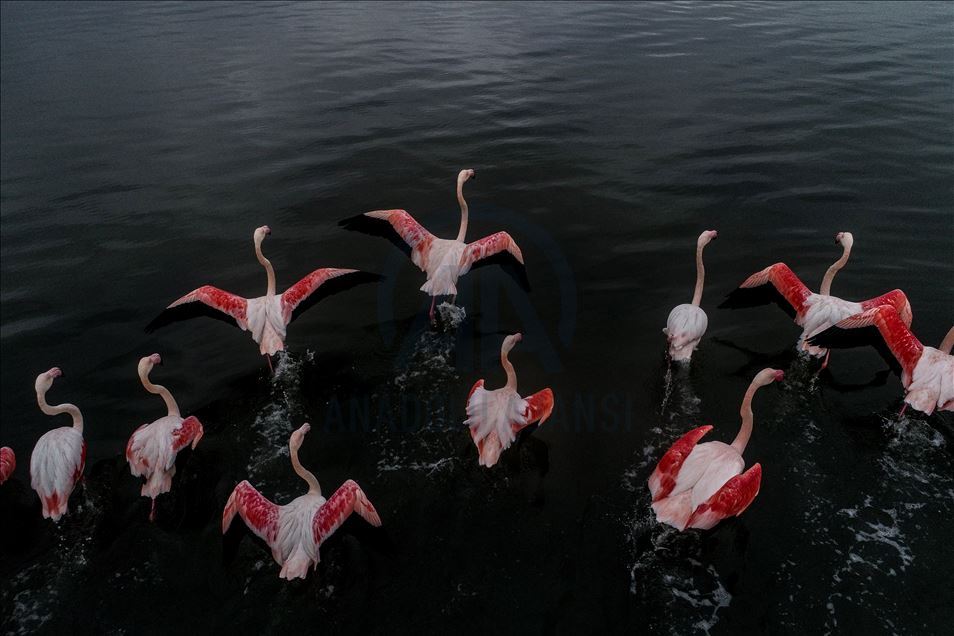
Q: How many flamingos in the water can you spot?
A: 11